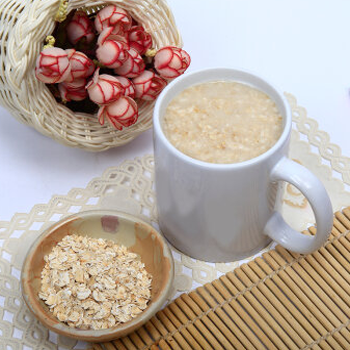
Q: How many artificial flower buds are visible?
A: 13